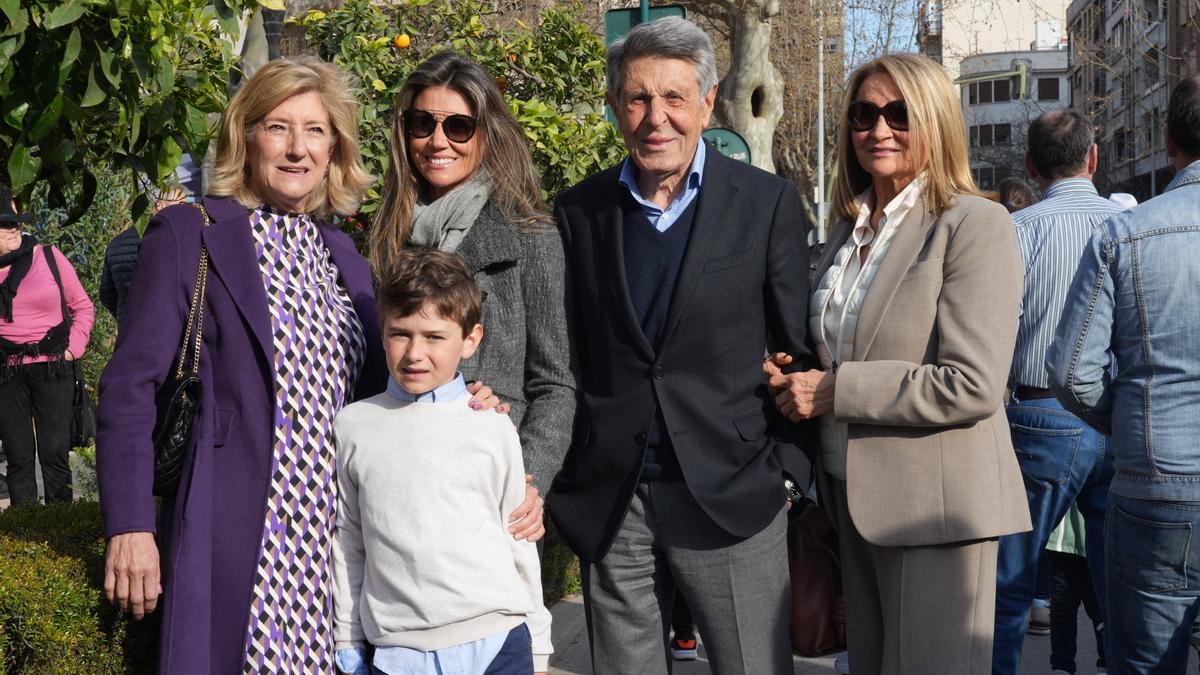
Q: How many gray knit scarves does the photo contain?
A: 1